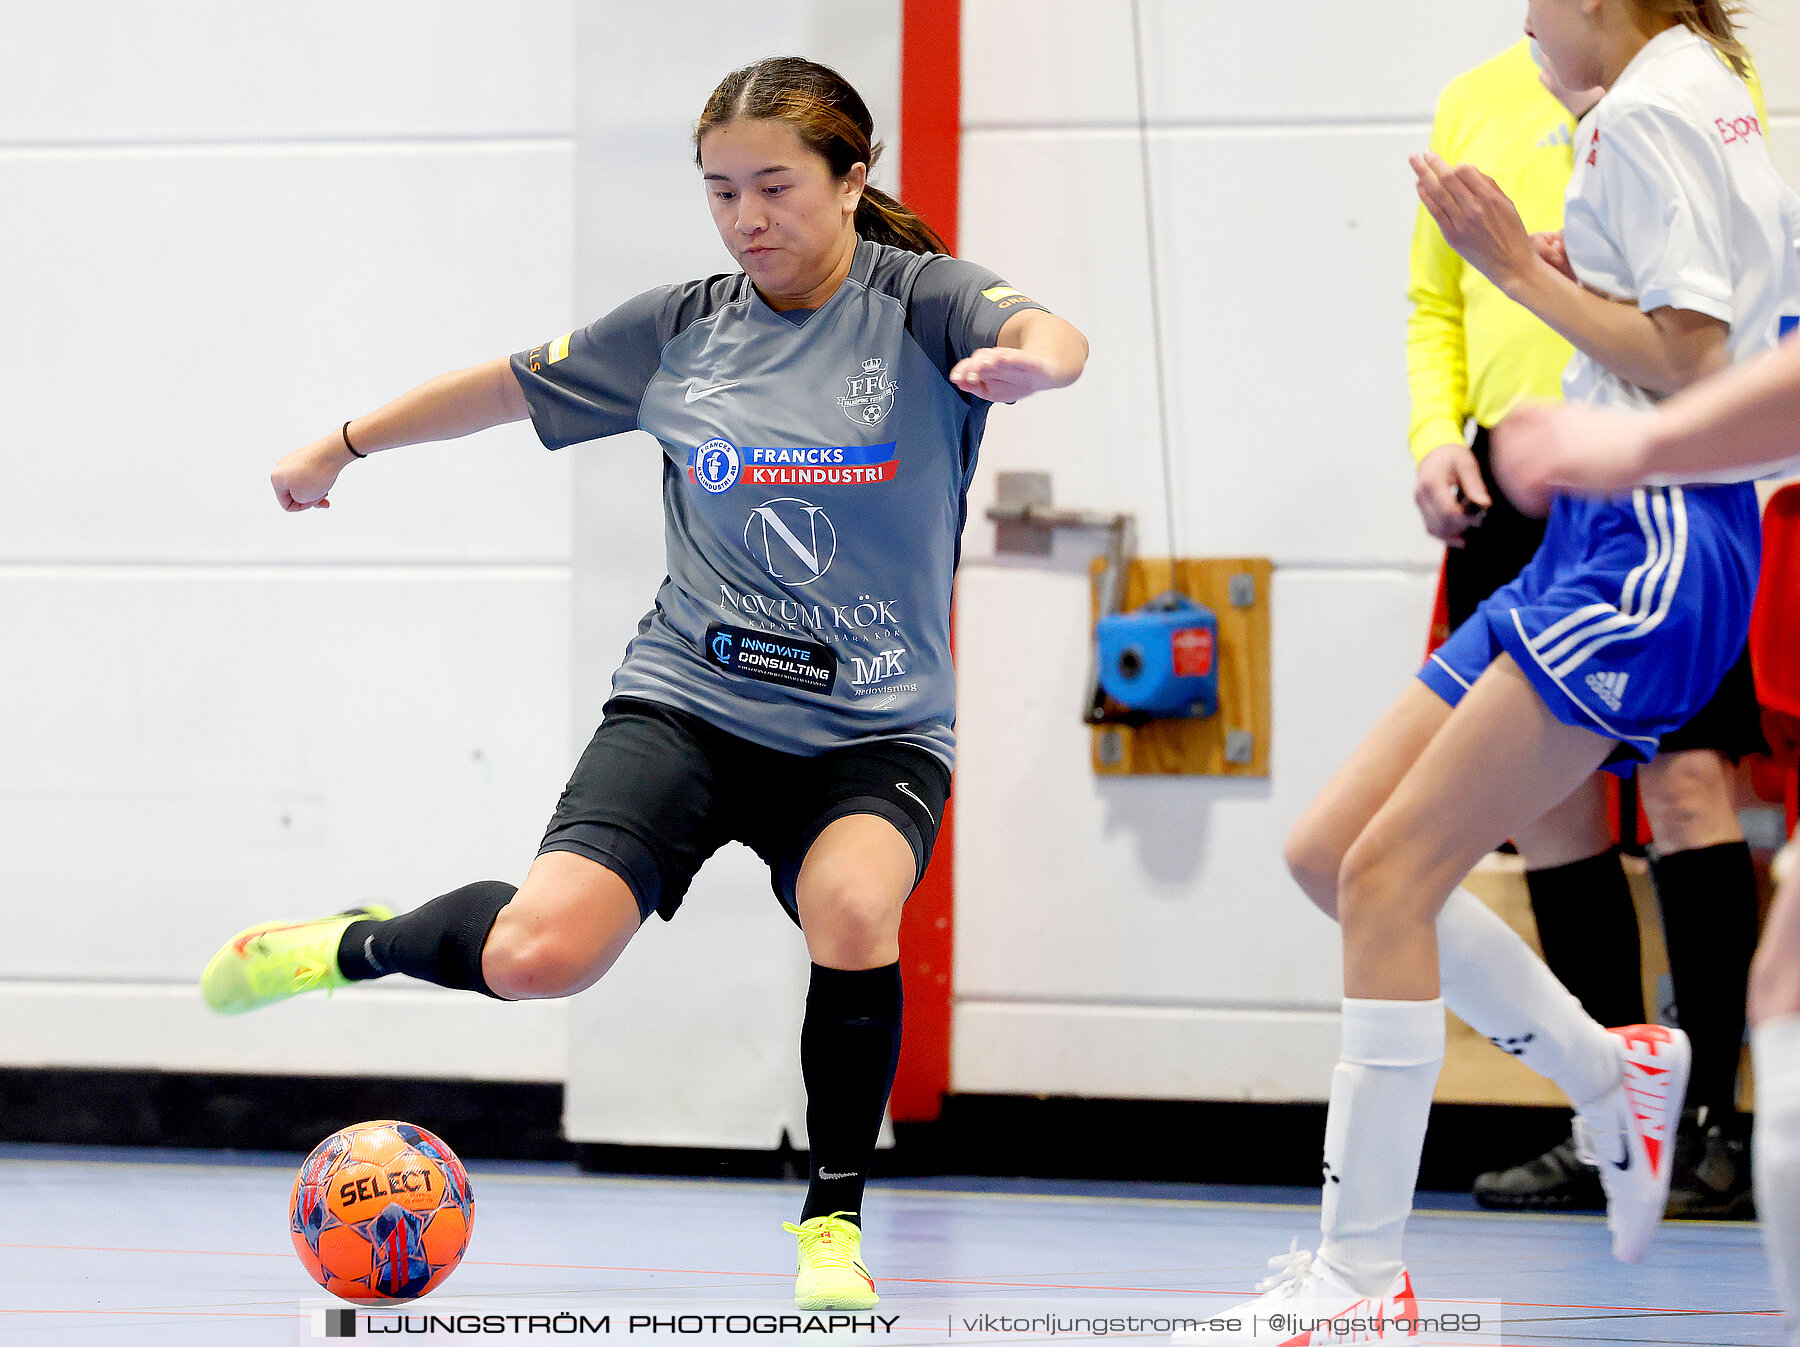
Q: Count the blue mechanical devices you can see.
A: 1